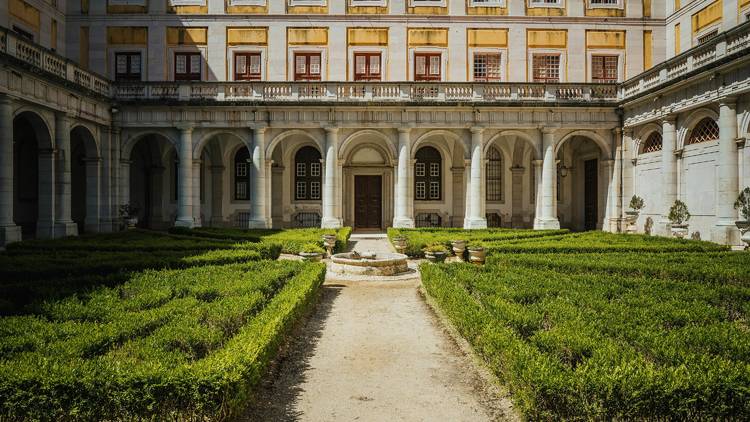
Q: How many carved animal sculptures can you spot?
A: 0